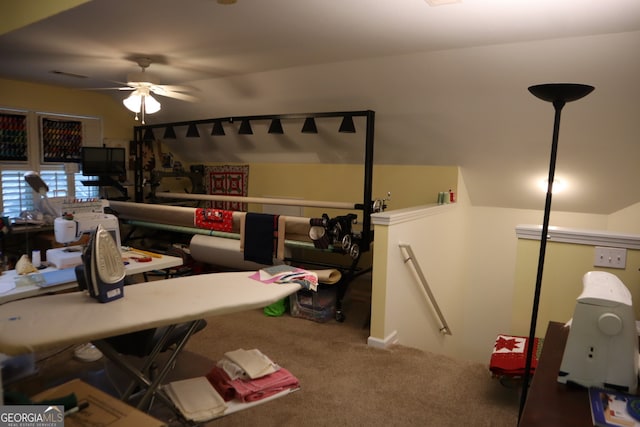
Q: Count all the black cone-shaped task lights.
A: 8